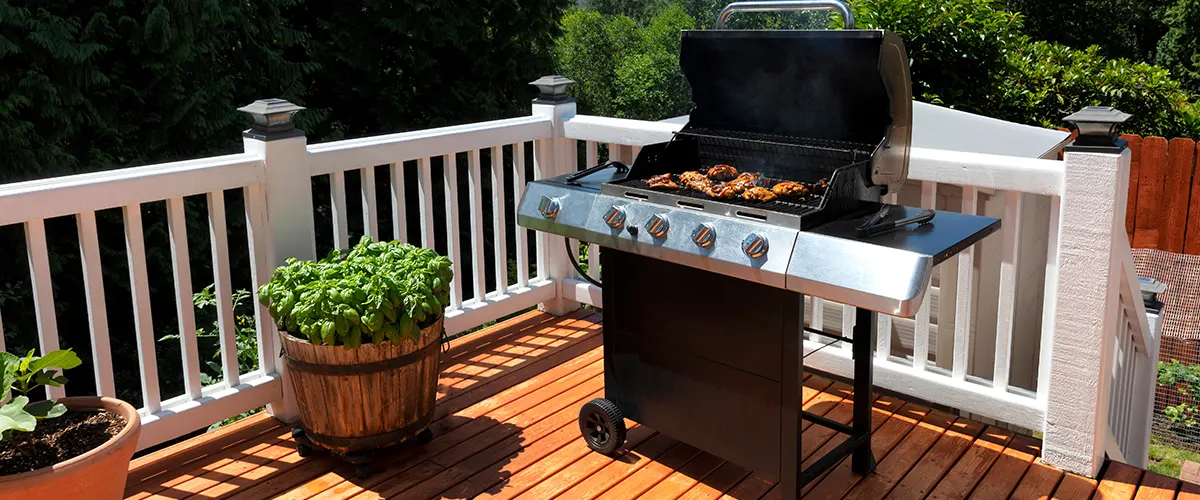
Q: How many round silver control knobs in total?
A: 5